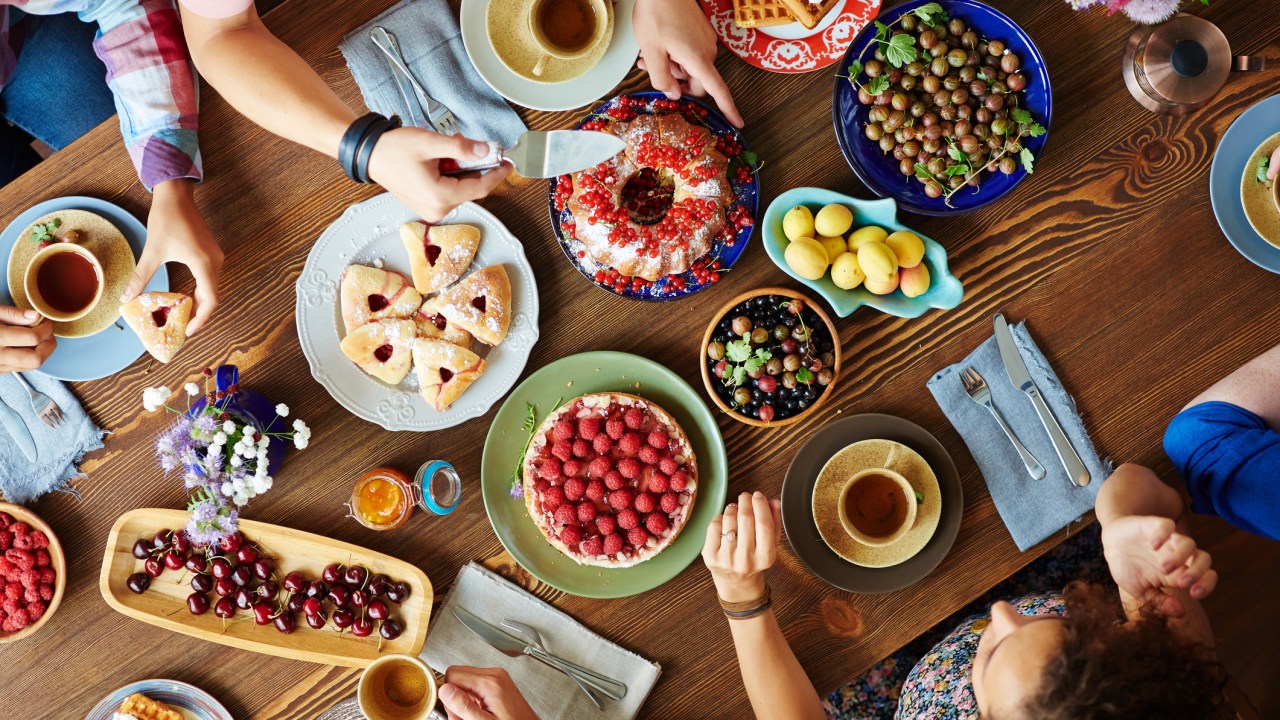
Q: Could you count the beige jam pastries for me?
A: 7